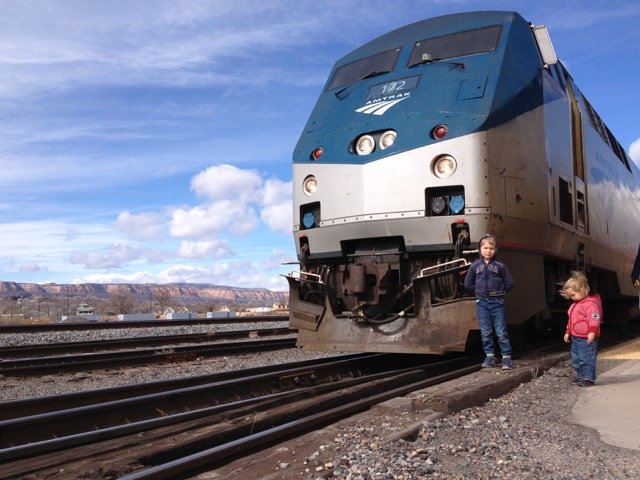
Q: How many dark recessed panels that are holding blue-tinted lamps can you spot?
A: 2